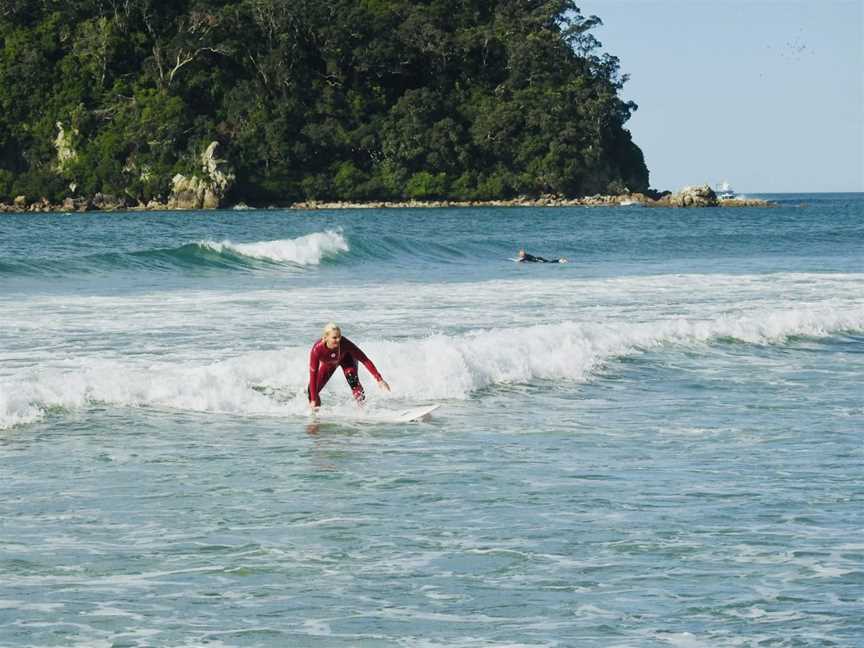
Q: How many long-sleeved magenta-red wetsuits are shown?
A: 1